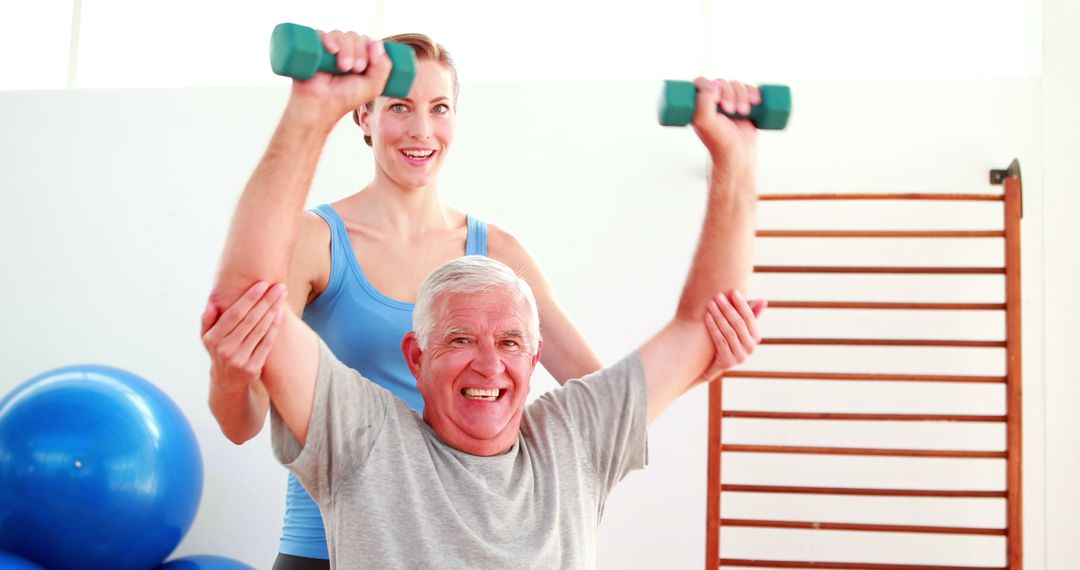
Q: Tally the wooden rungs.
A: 11